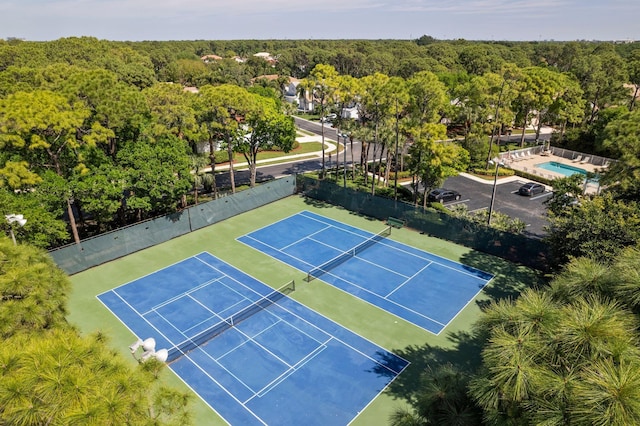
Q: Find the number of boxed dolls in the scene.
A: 0